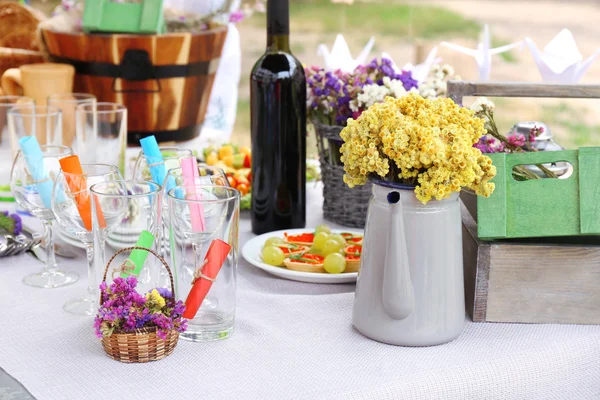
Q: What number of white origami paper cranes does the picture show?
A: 4